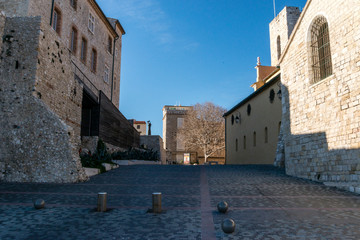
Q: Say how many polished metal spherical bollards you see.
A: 3